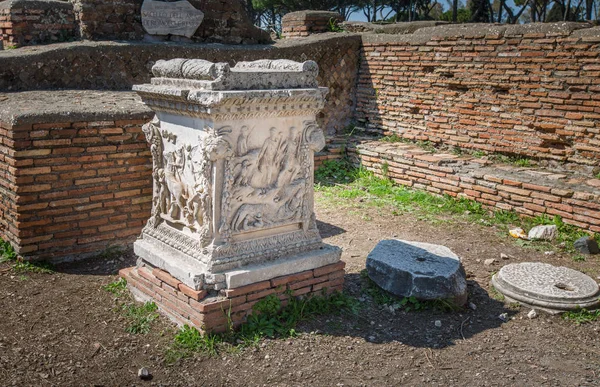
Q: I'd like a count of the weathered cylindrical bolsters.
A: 2